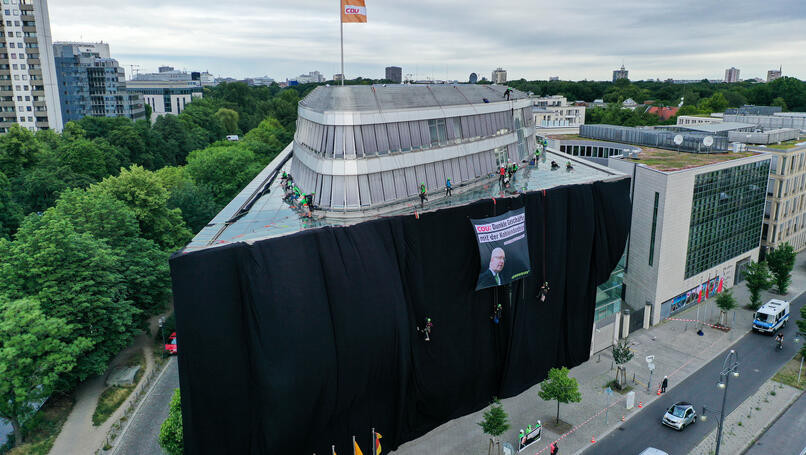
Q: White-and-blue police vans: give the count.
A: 1